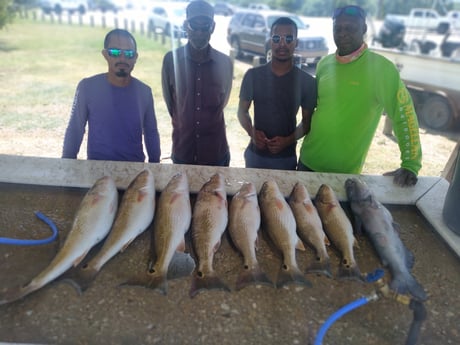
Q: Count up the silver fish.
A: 8